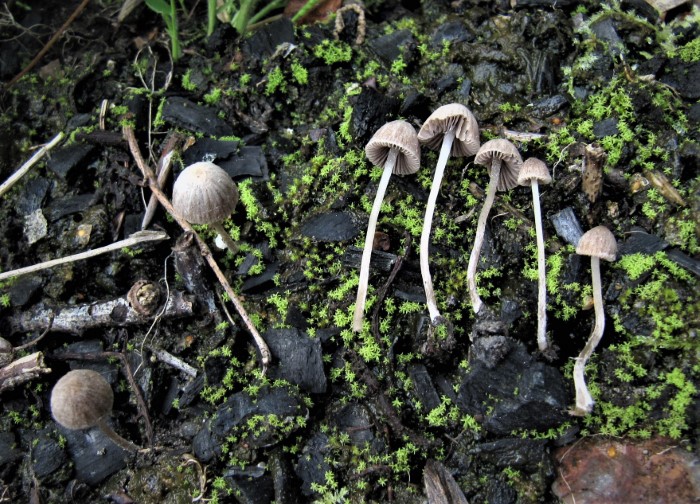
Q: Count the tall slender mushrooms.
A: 5